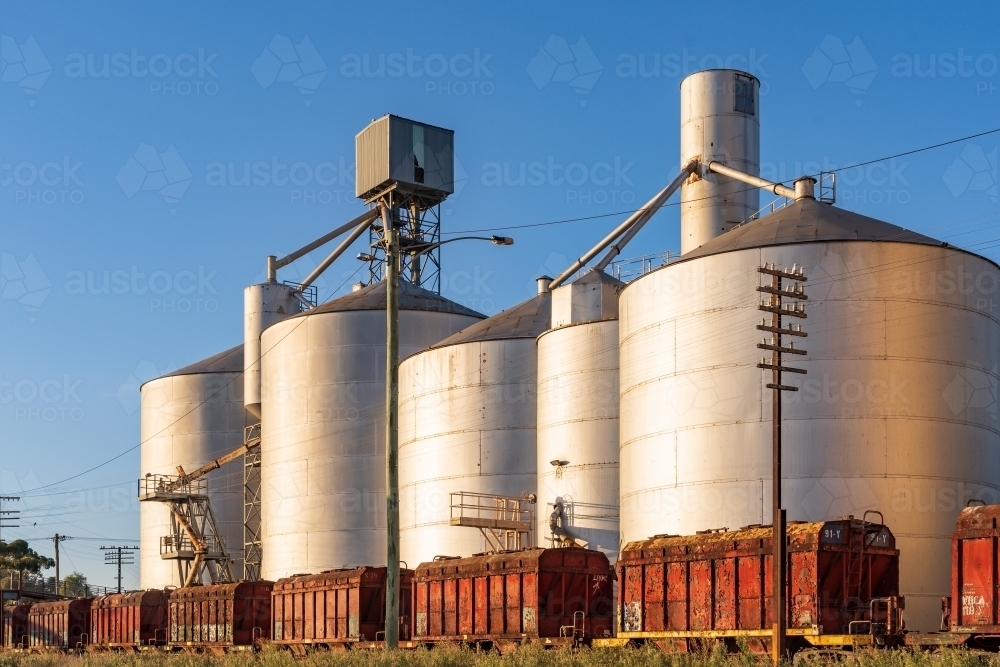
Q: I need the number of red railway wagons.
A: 8